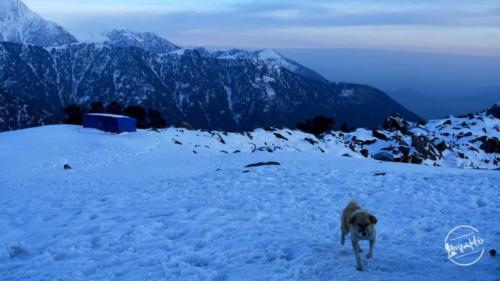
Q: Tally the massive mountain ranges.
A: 1